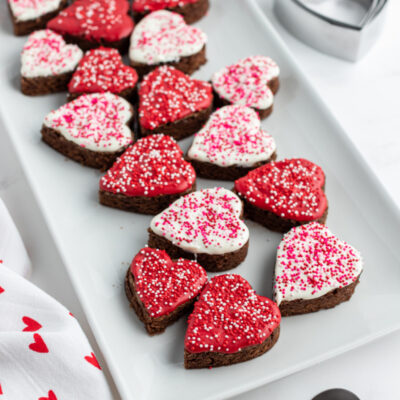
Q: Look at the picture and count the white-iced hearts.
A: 8